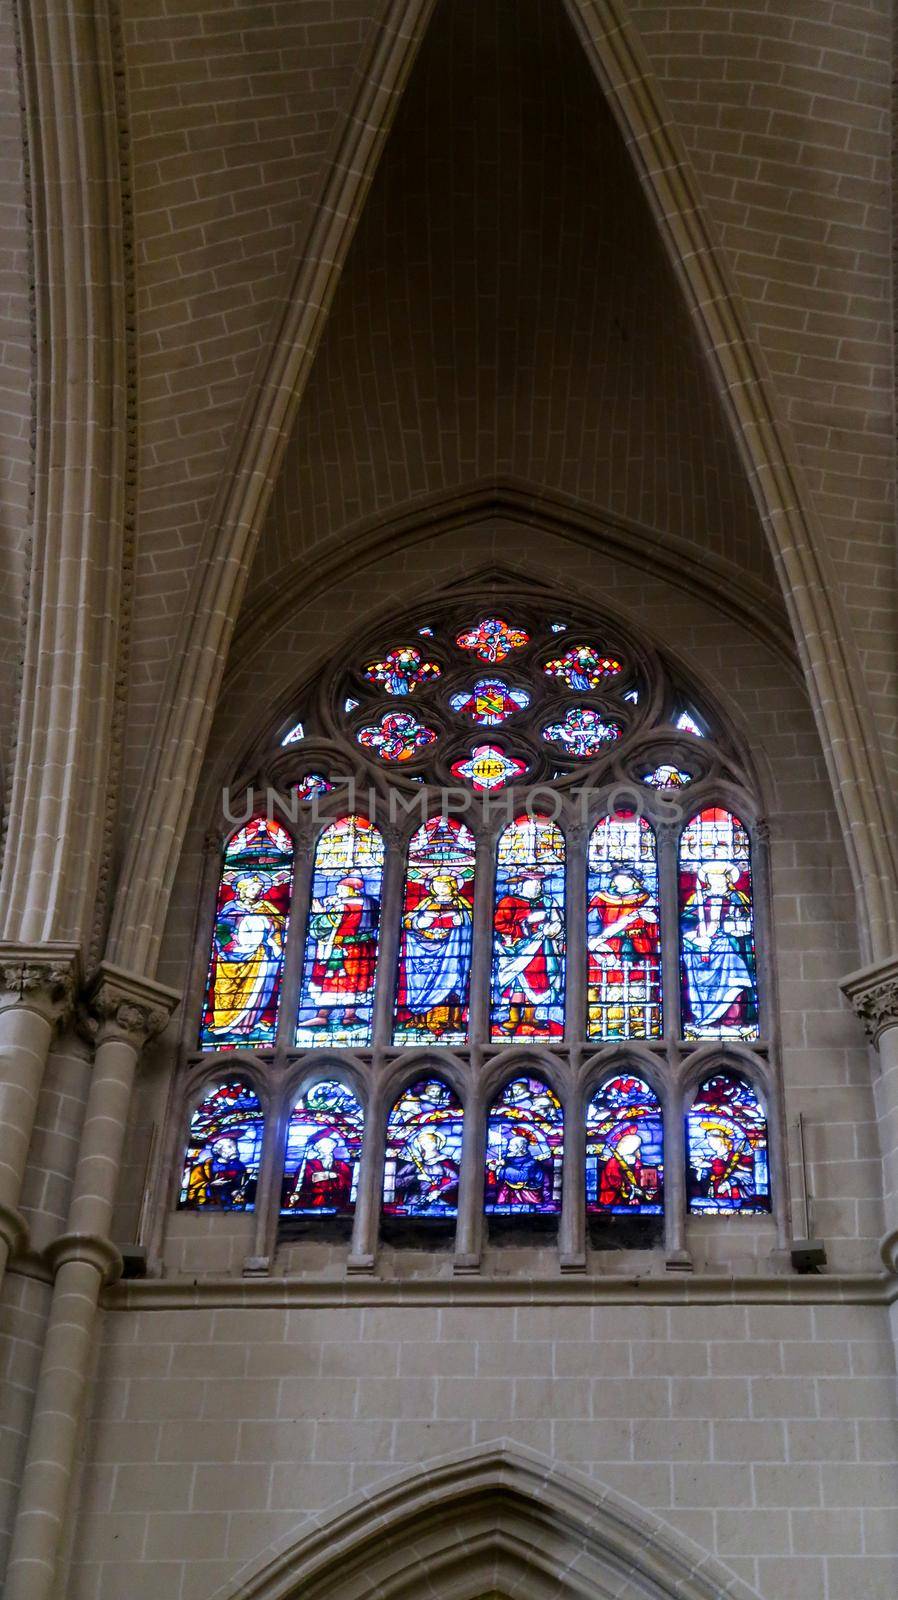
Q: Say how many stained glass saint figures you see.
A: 12